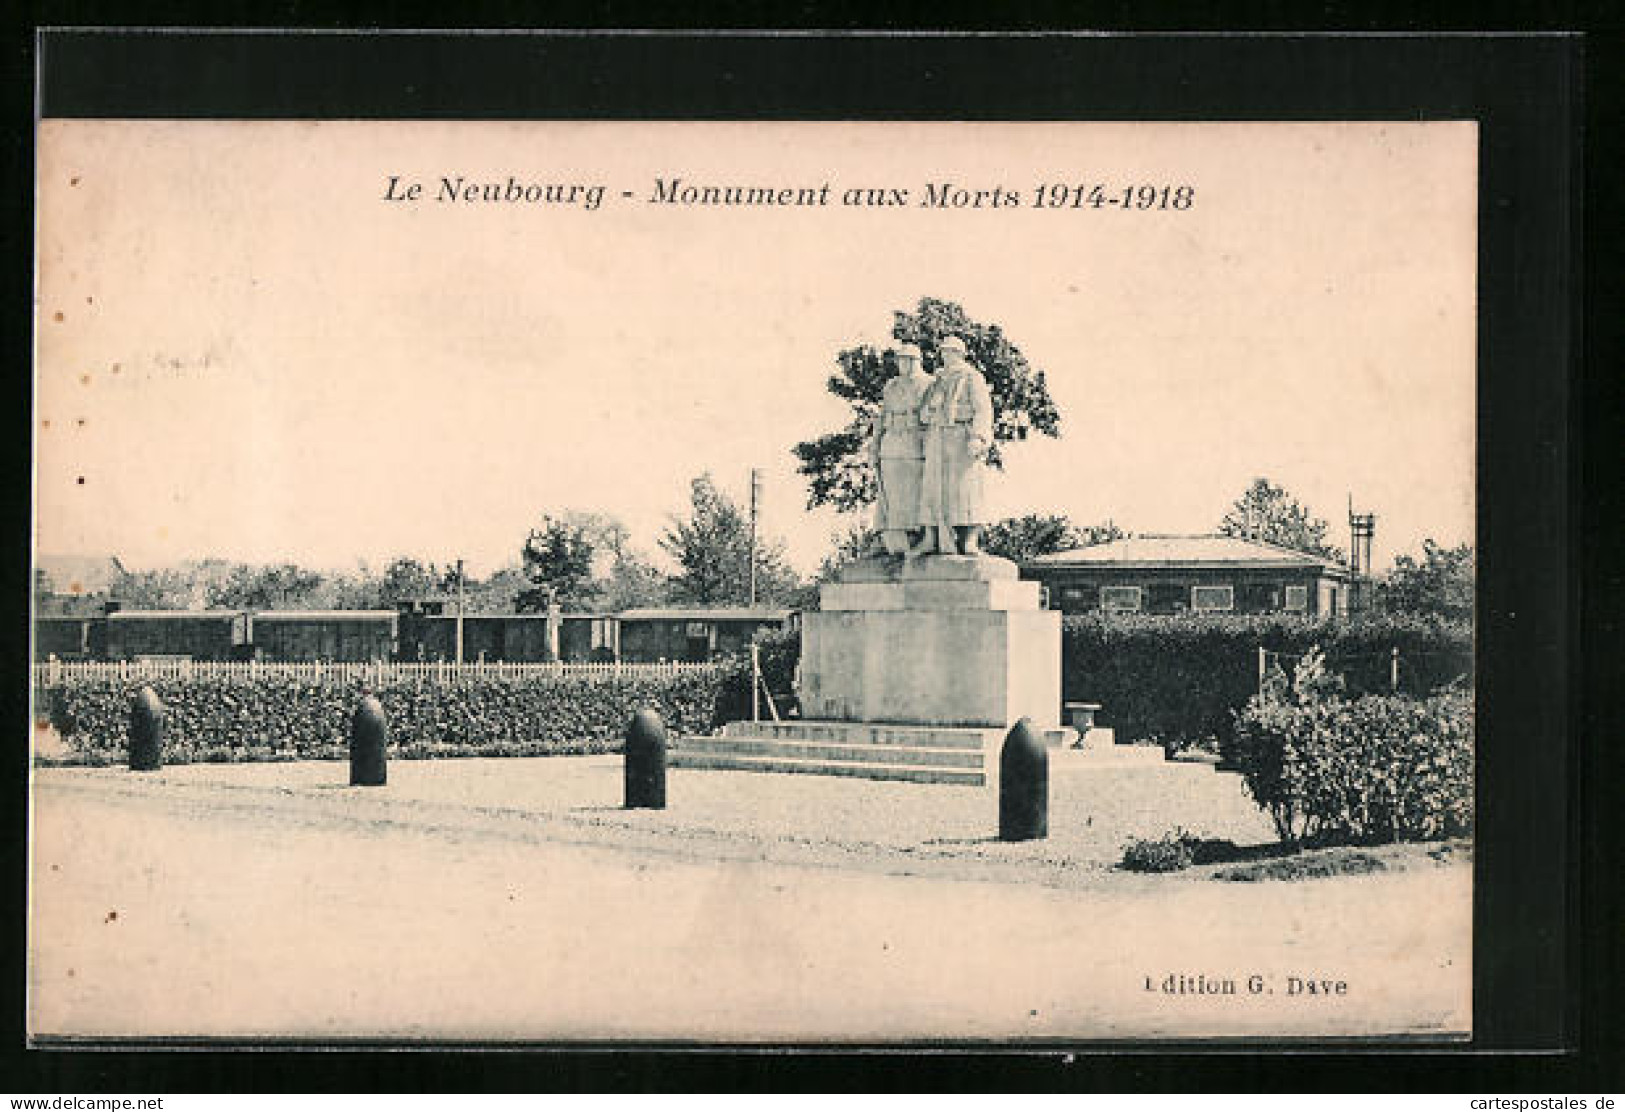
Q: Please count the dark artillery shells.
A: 4